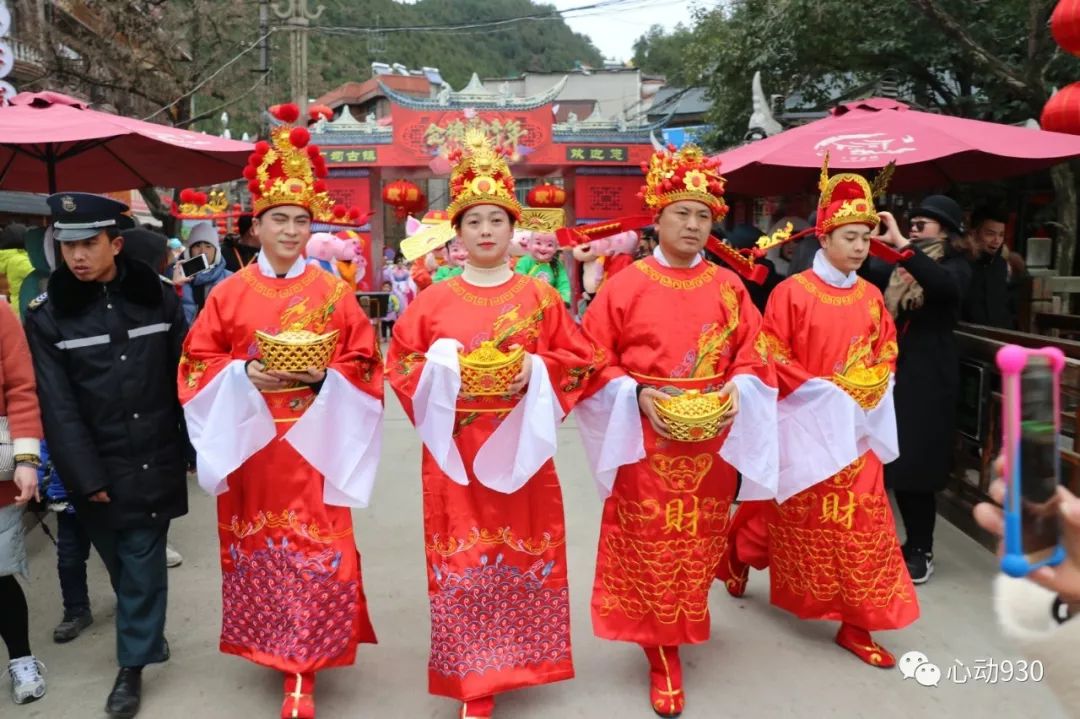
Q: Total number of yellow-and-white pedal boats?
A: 0